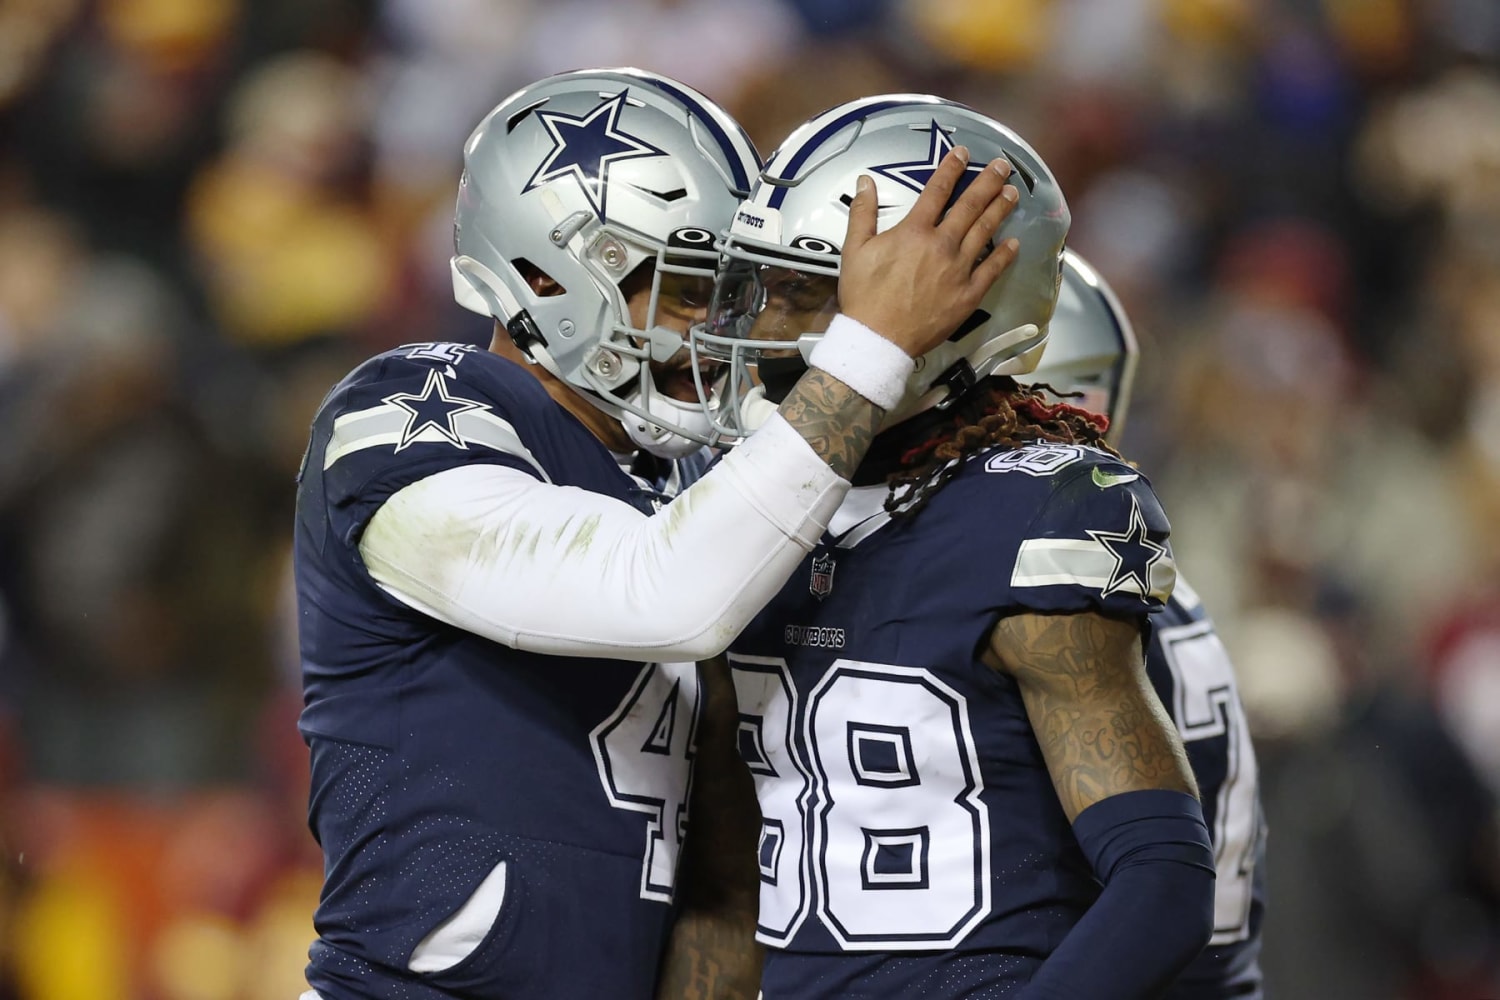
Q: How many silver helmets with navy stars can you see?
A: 2